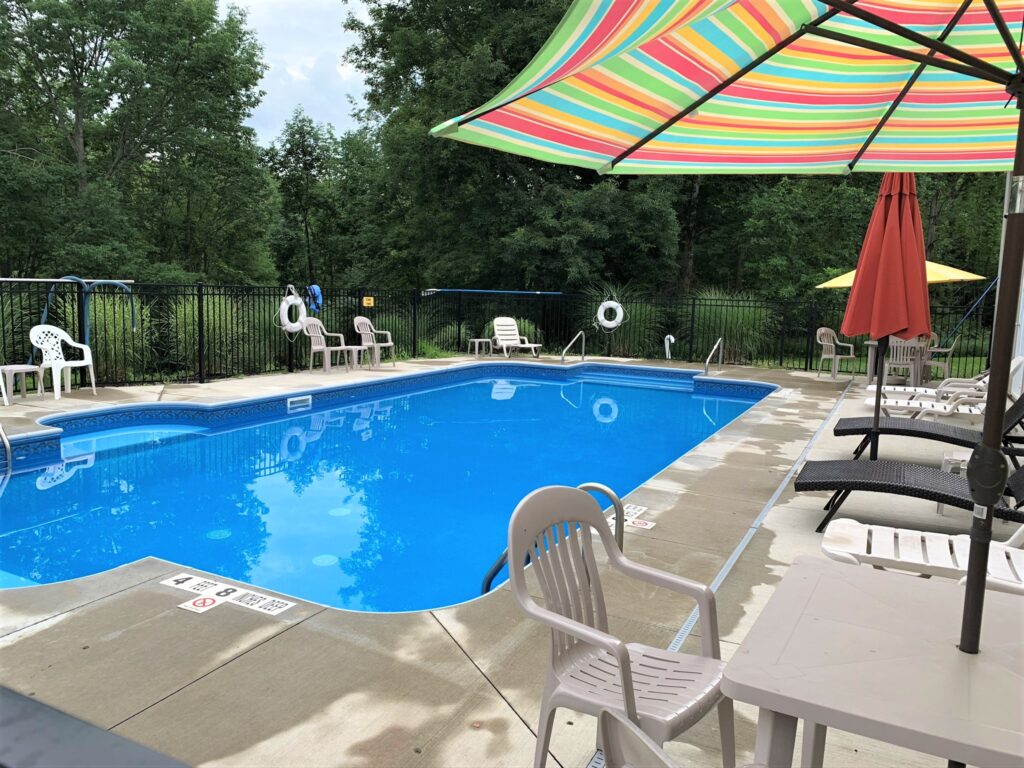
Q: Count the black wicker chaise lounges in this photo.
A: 2